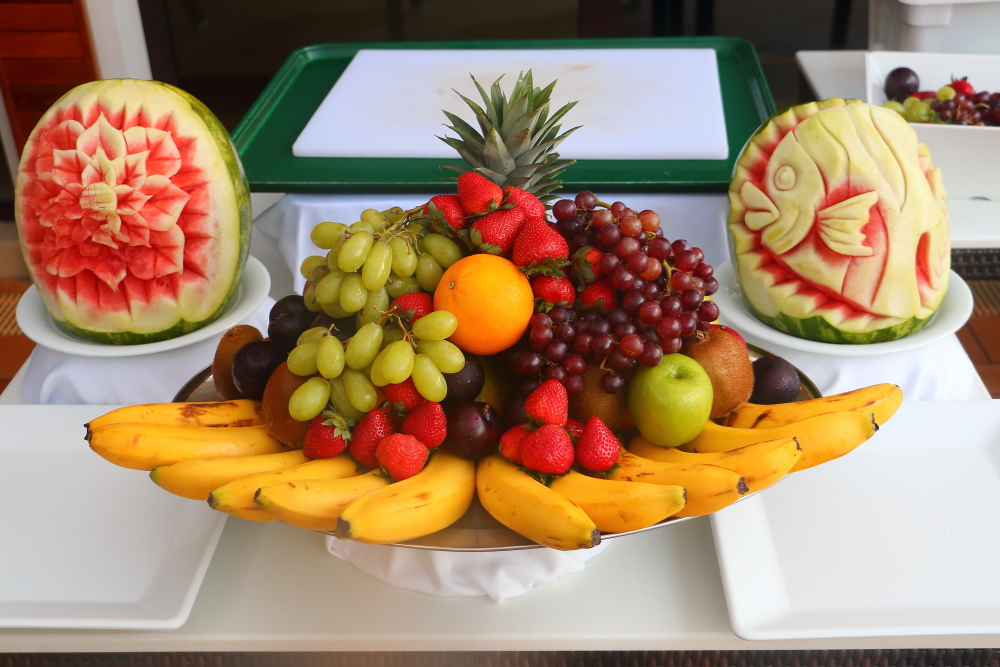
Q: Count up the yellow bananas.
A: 12